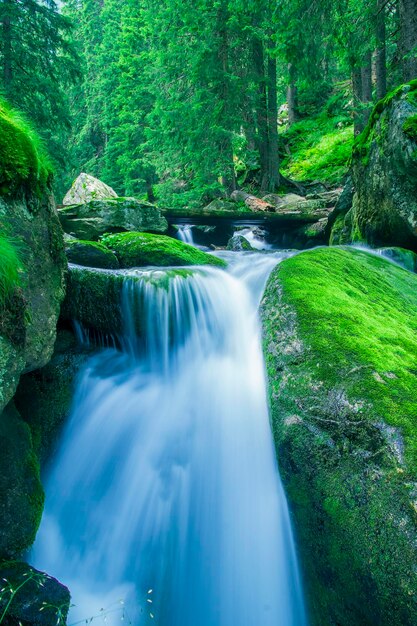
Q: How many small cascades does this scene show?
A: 2